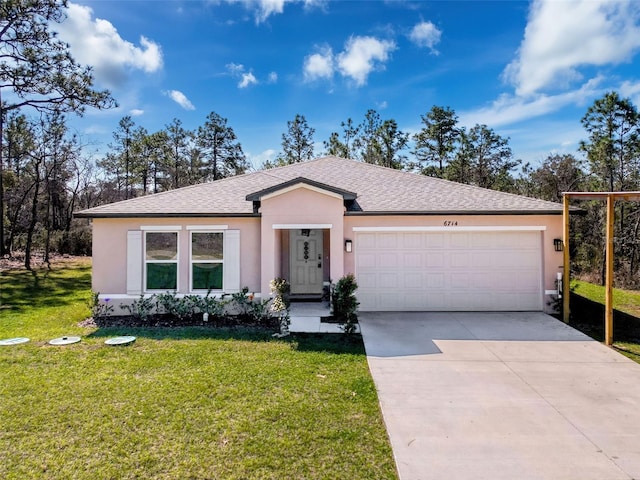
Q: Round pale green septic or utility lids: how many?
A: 3